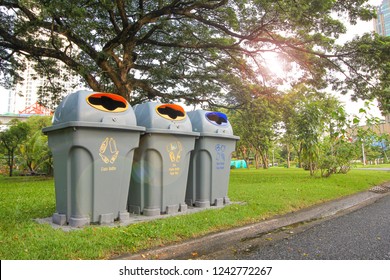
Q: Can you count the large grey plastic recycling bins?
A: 3